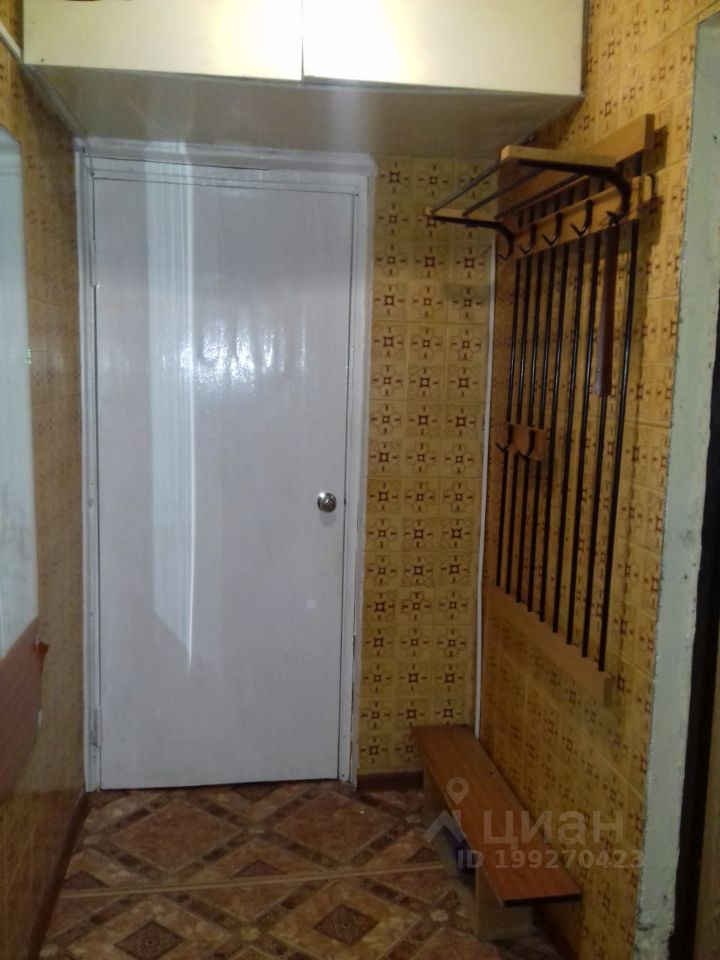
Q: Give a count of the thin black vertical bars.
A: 9